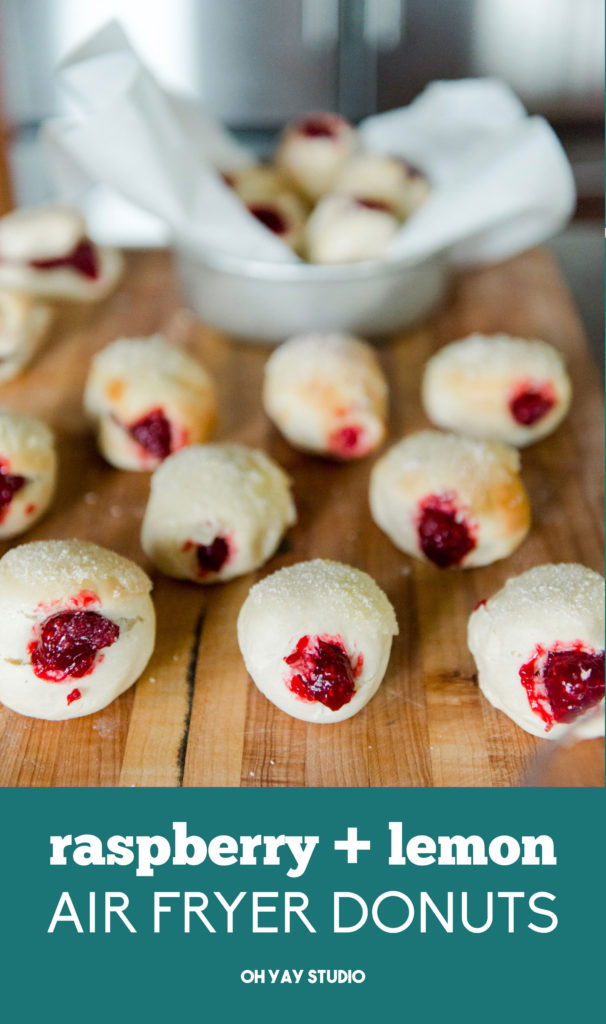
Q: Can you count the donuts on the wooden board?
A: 11